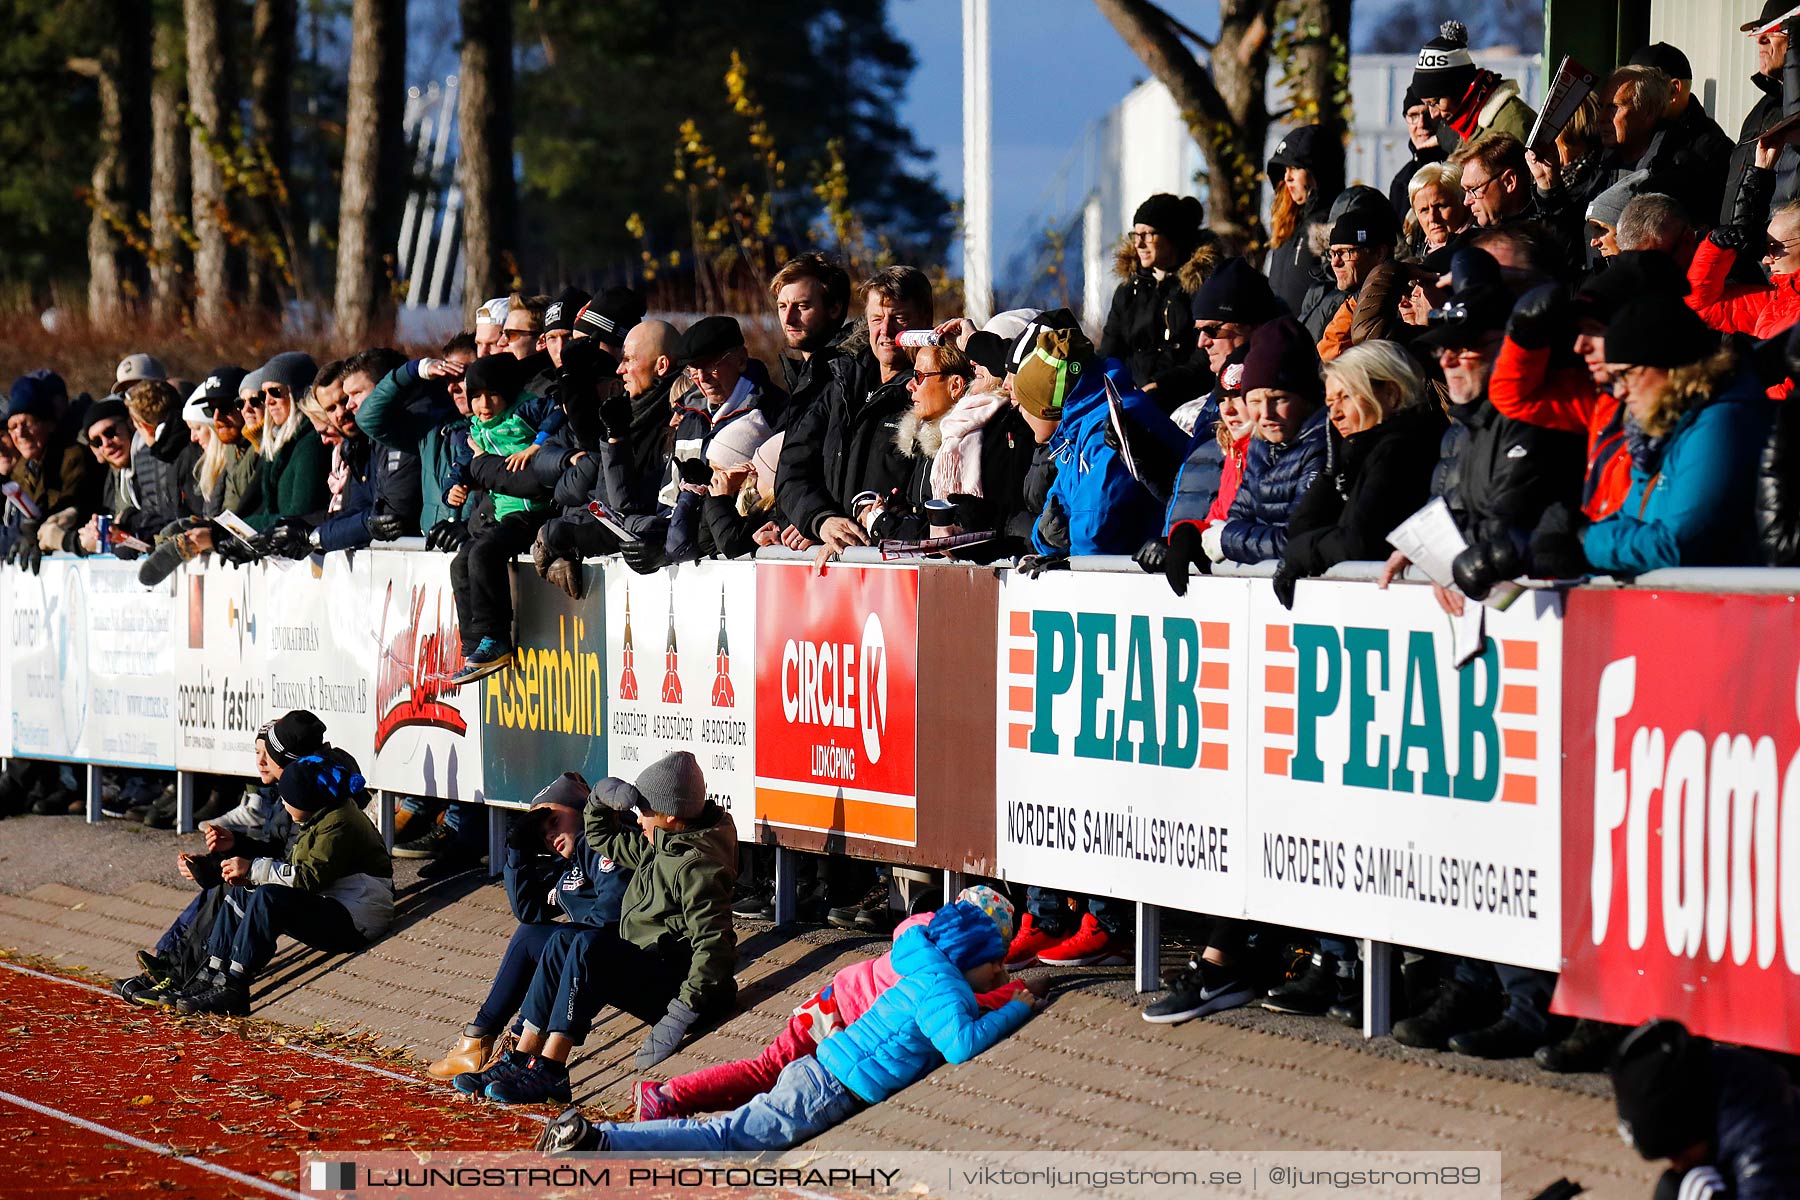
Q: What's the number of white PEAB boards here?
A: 2